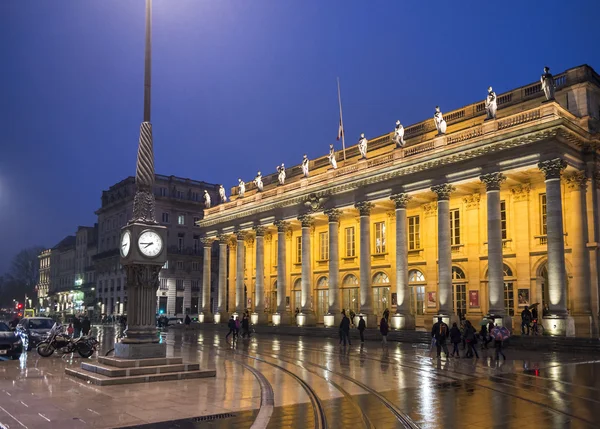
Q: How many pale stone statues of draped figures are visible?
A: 12